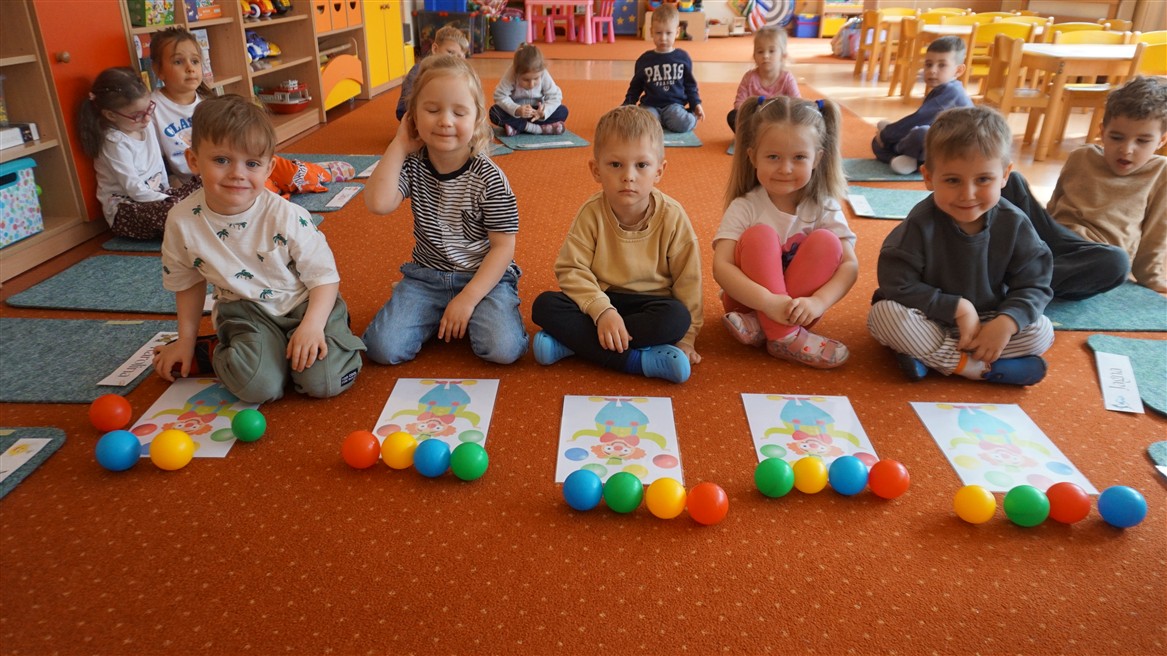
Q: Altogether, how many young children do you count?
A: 13